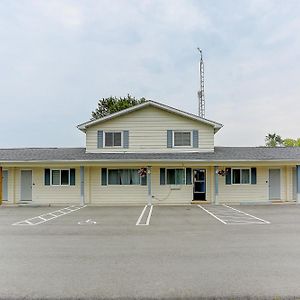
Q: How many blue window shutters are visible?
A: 12